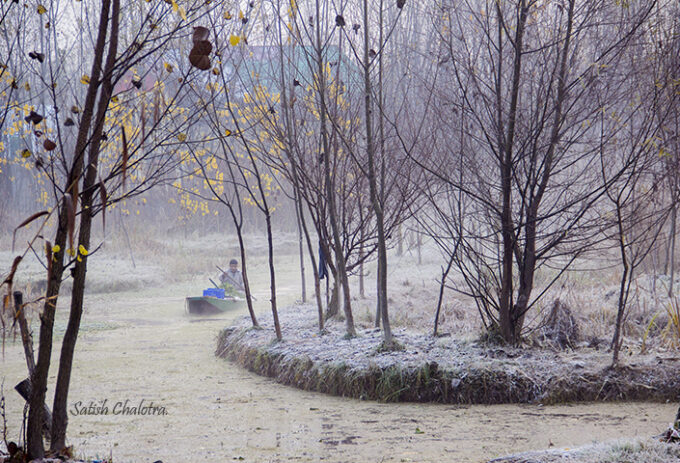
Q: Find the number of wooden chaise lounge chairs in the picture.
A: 0